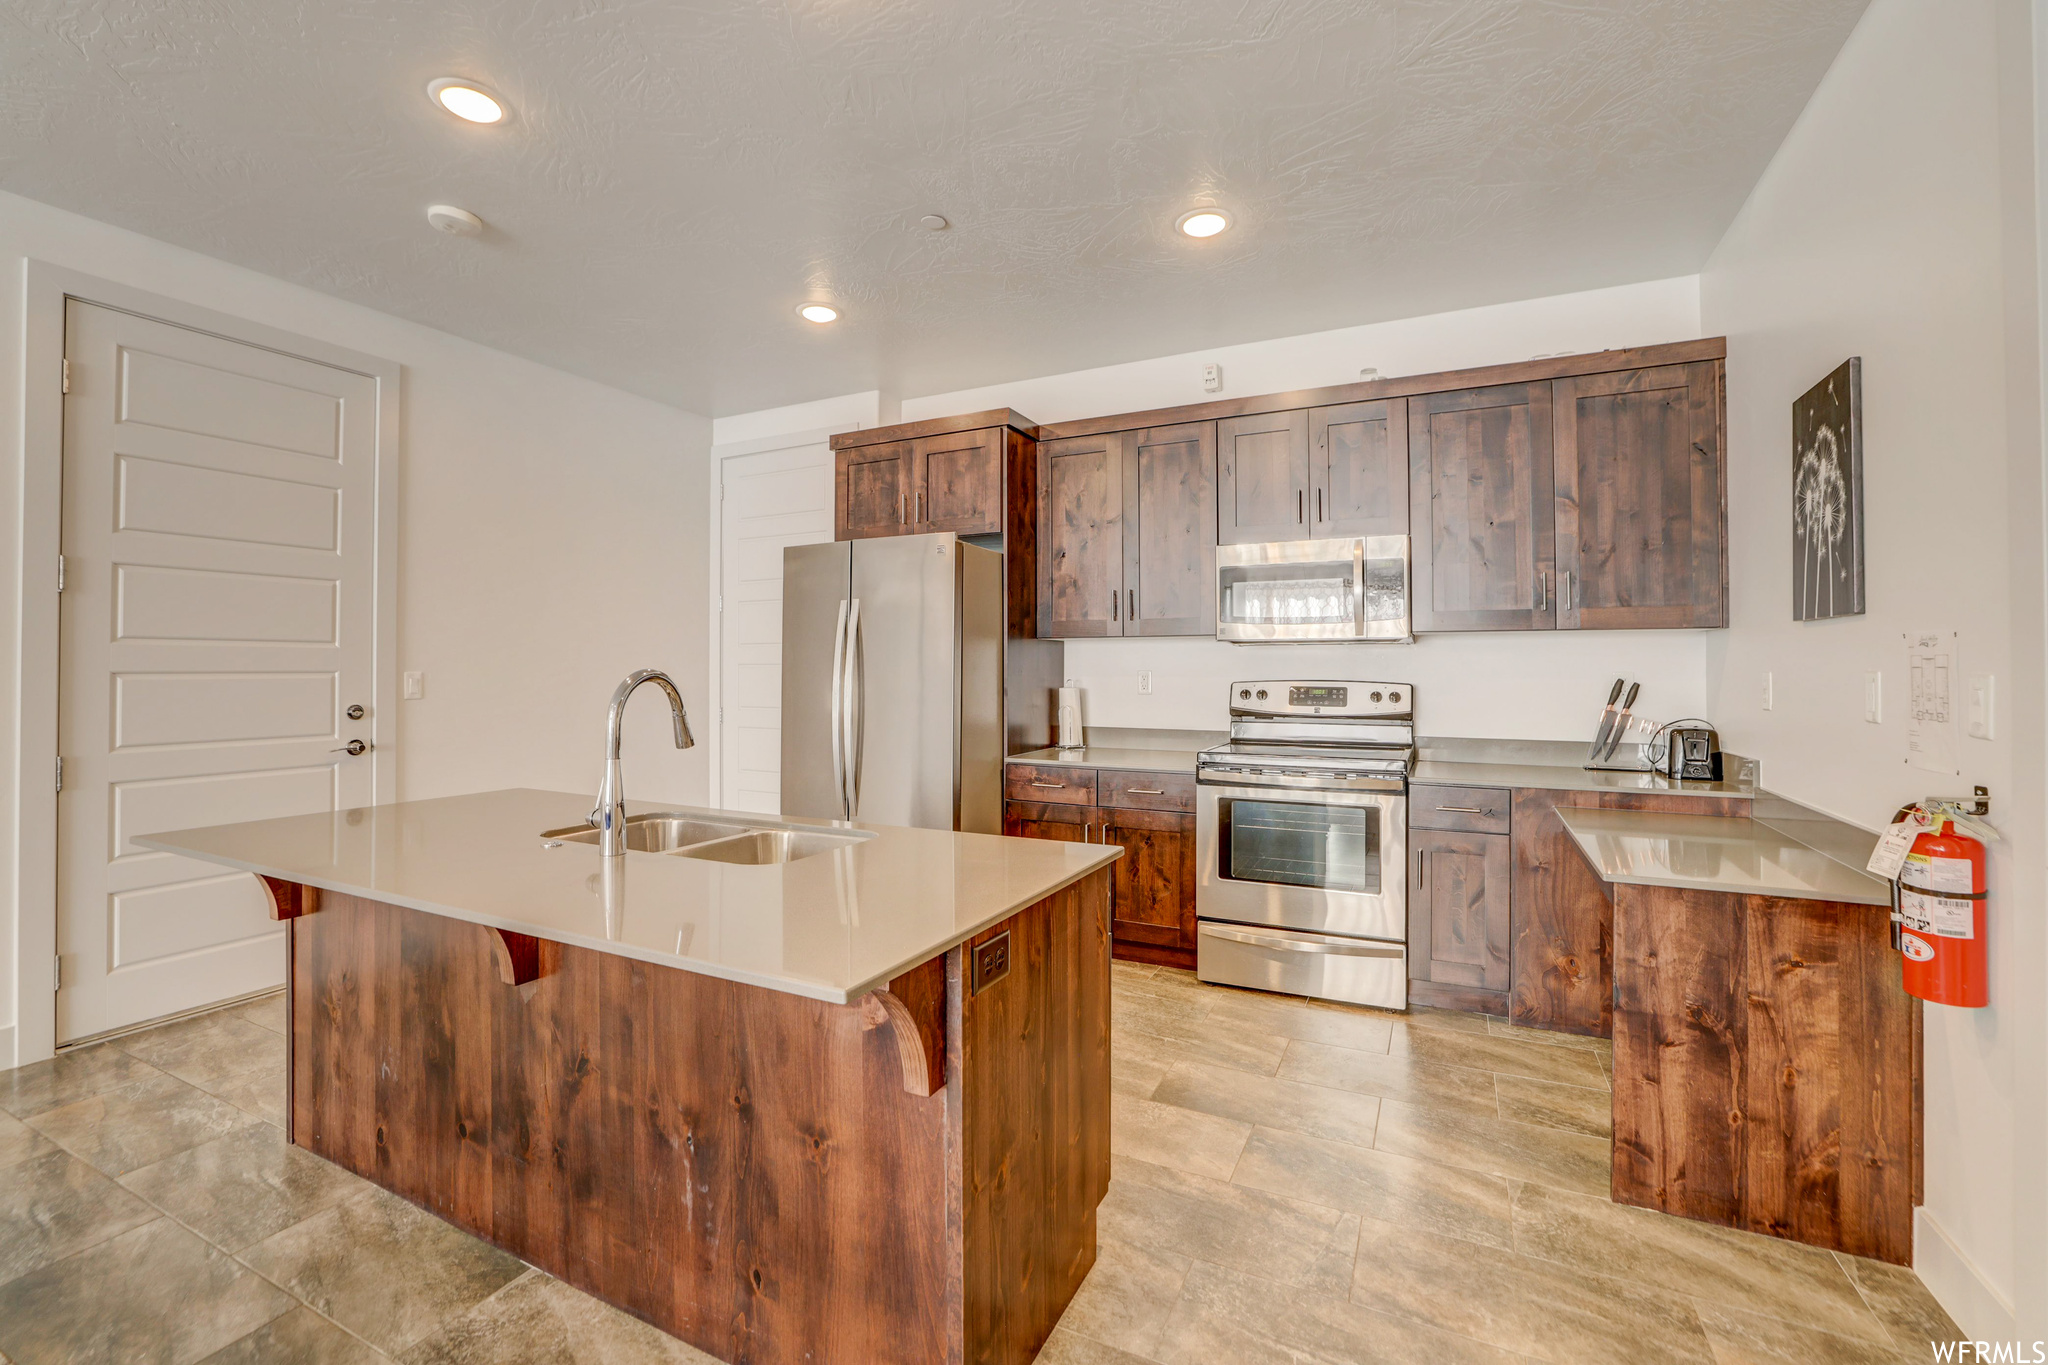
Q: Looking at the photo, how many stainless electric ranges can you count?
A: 1